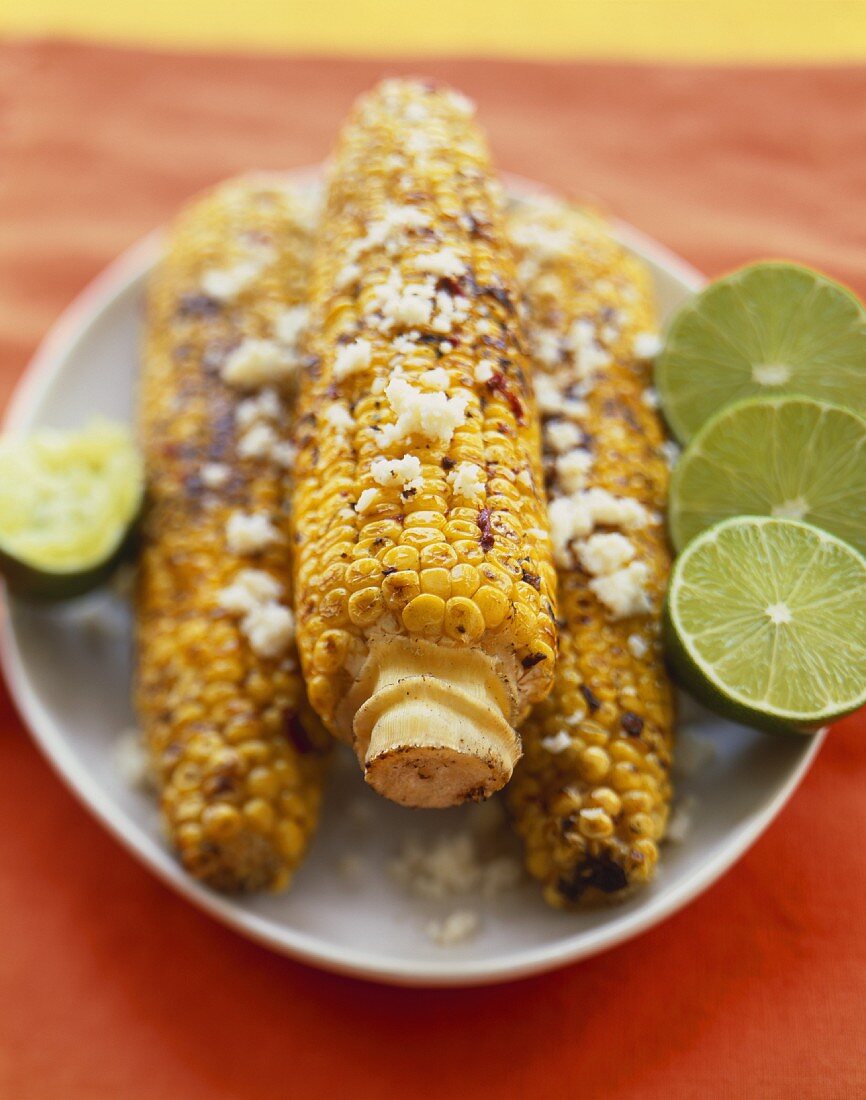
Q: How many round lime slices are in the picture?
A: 3